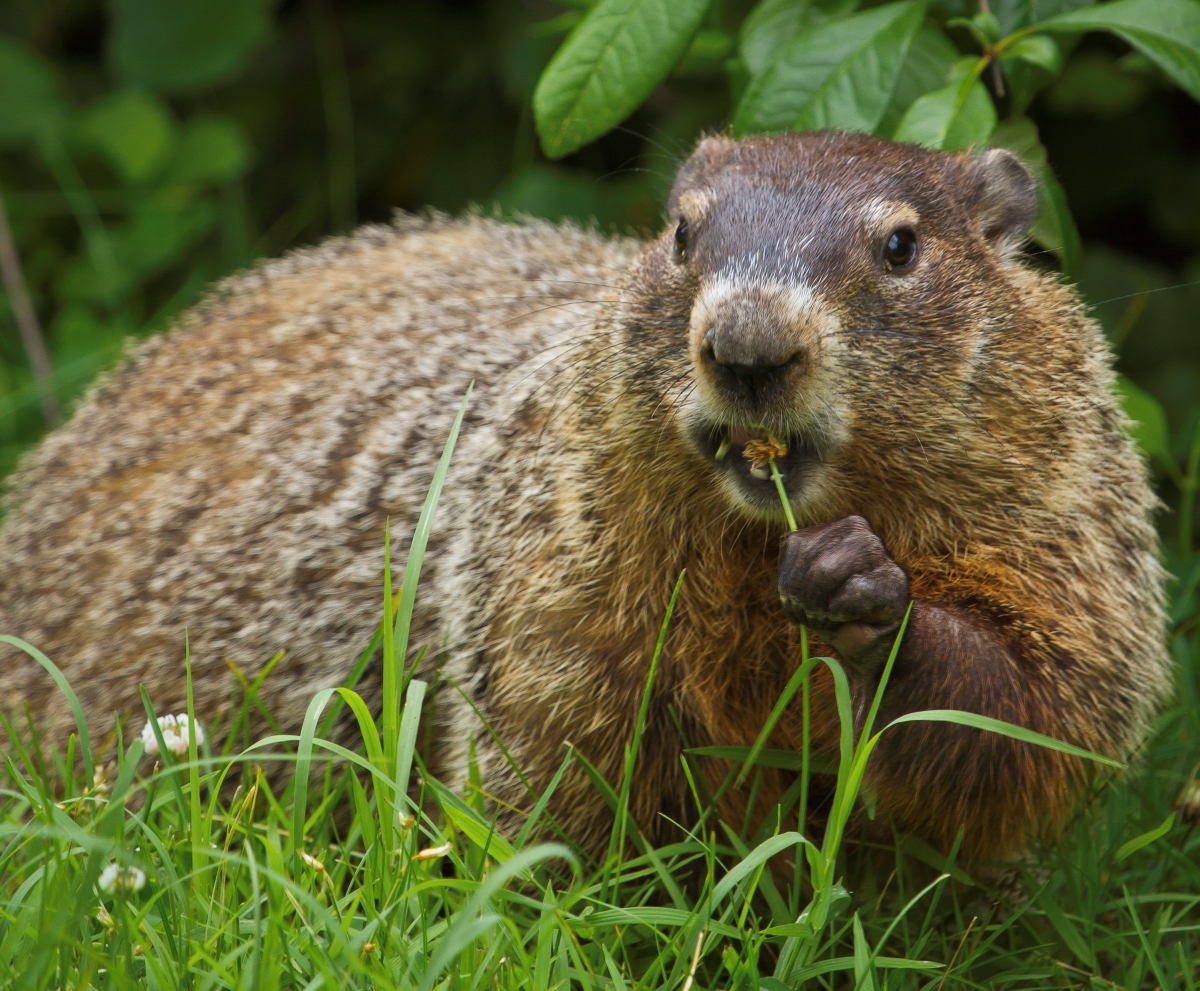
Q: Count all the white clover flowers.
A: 2